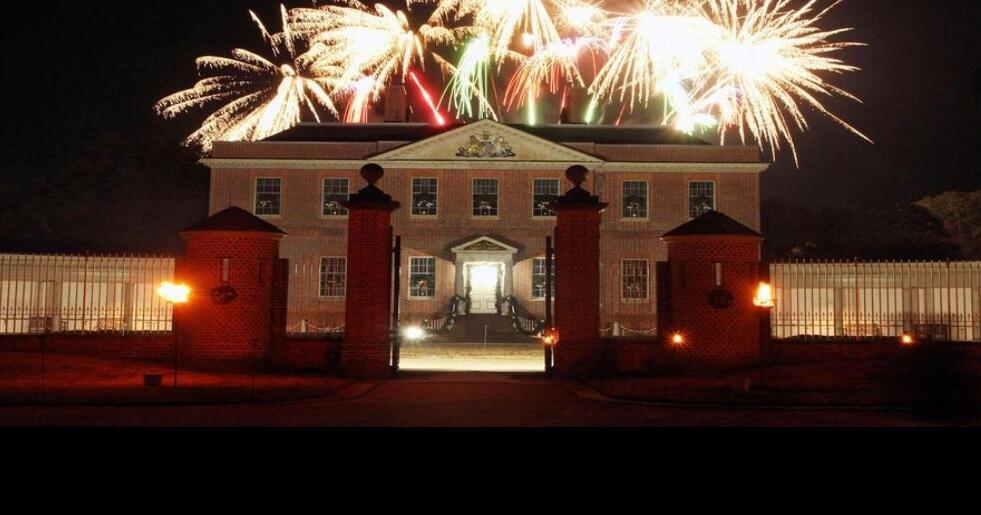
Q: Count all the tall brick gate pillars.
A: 2